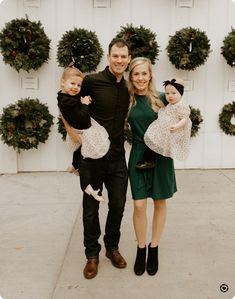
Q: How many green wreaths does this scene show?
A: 10